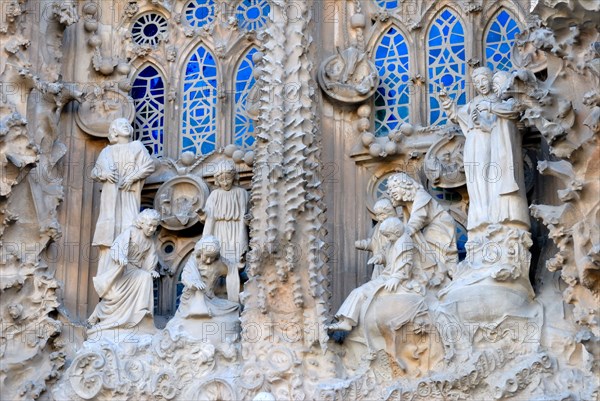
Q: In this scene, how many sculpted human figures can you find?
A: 9